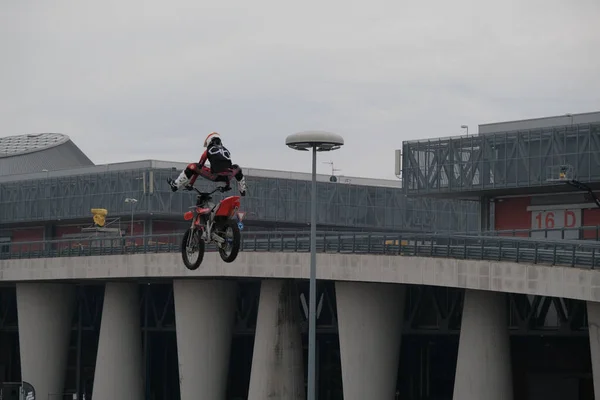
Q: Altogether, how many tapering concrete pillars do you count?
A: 7